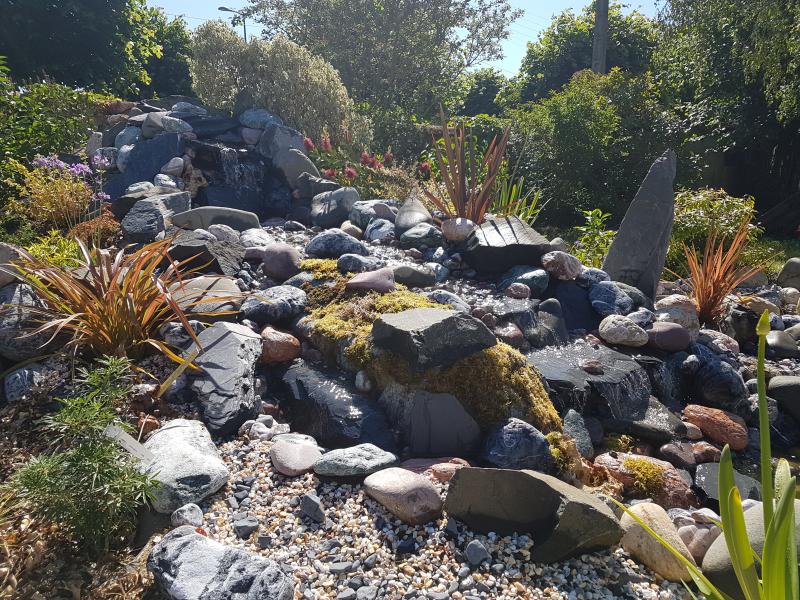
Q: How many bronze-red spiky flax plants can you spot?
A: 3